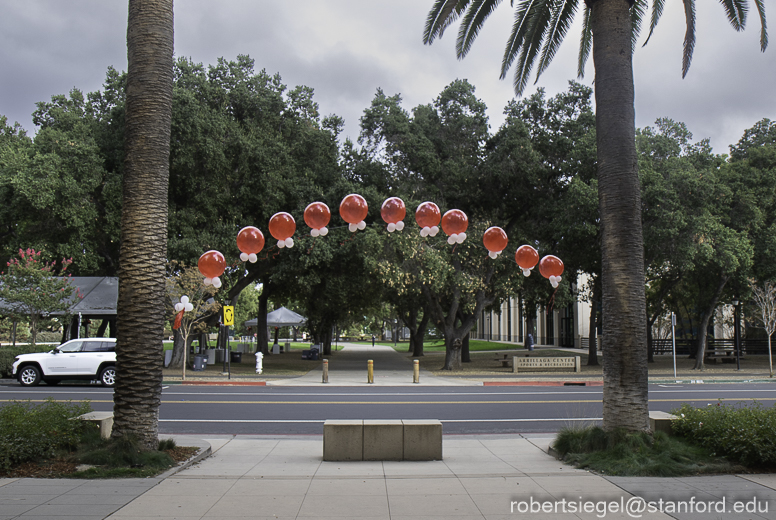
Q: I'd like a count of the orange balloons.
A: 11